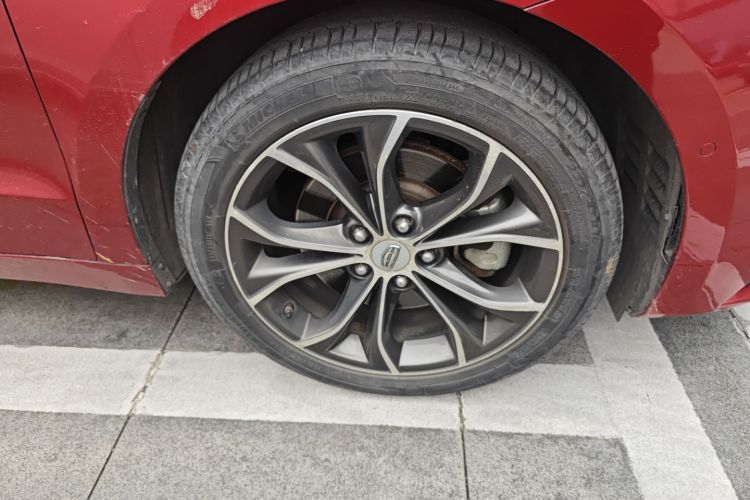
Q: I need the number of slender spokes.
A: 10